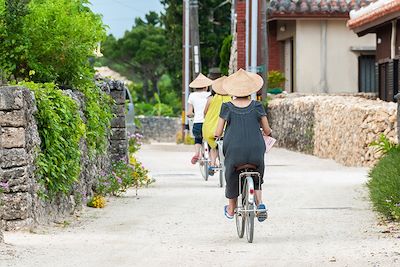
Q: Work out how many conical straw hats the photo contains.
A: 3